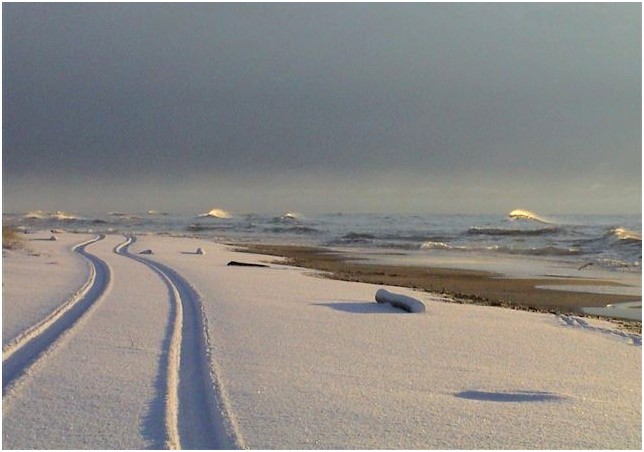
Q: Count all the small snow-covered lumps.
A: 3